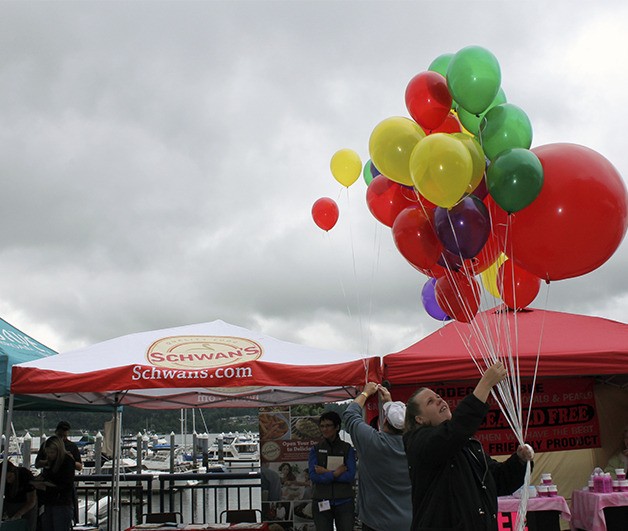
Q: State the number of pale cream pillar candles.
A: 0